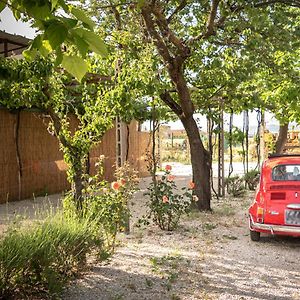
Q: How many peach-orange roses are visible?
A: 6